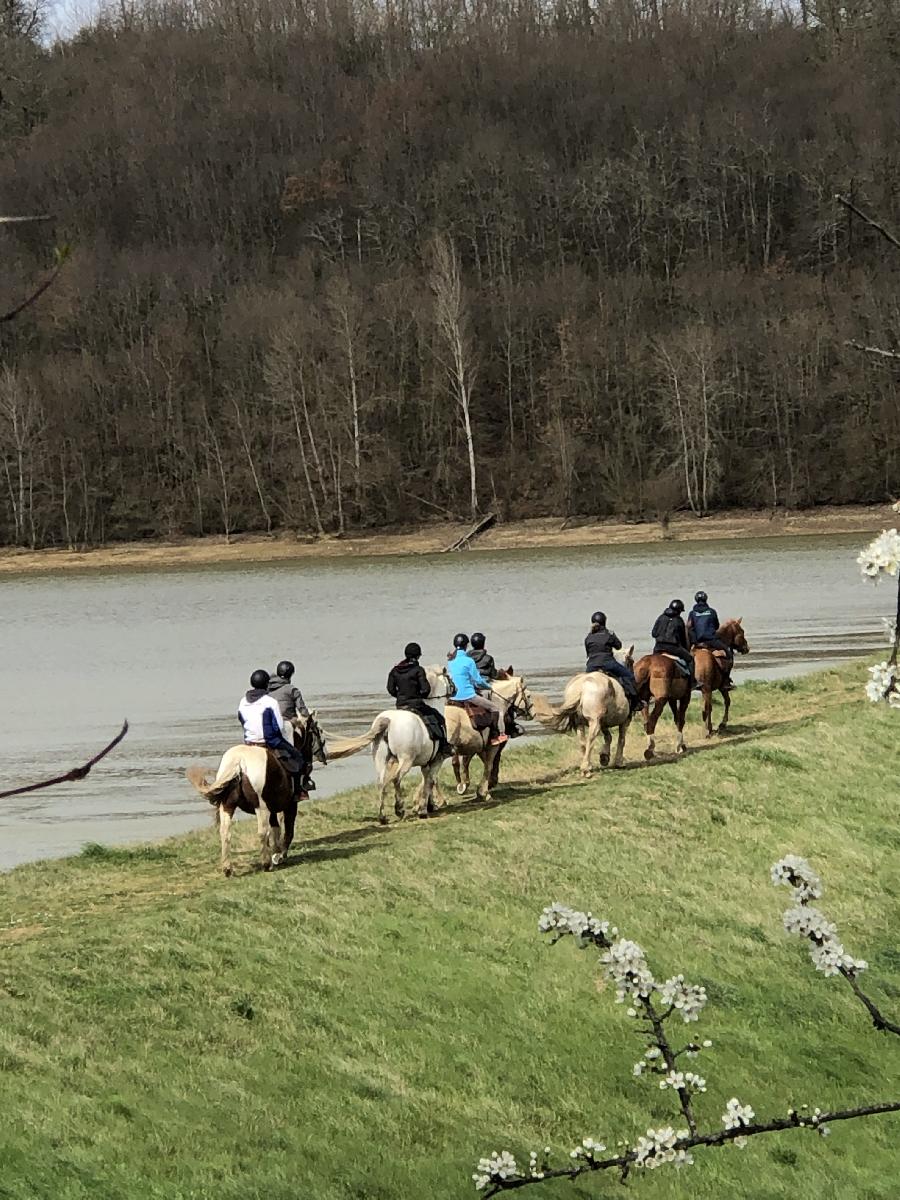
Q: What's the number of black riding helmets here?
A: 8